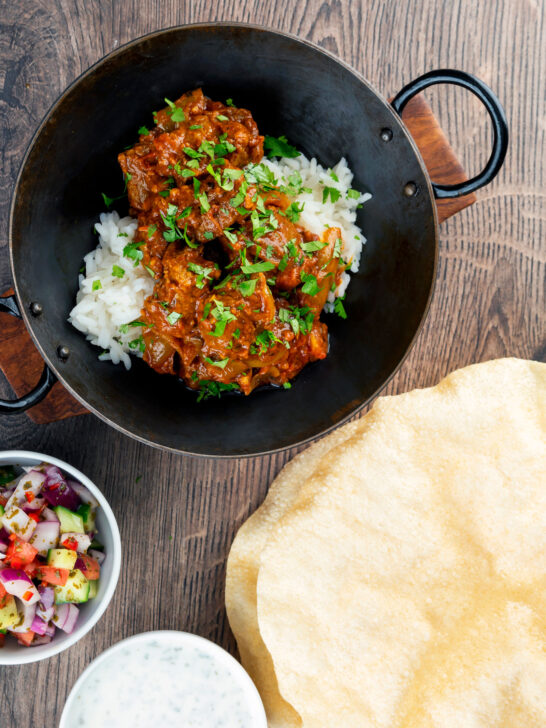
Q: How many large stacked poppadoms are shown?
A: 2